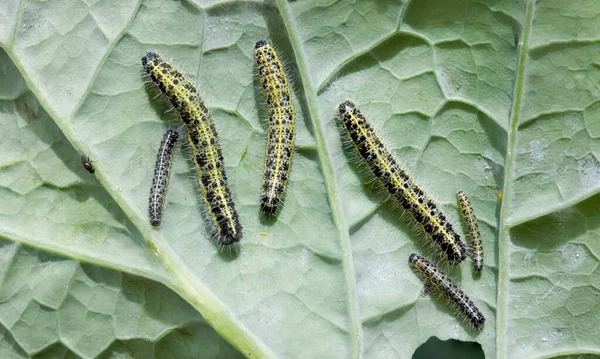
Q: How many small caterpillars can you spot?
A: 3